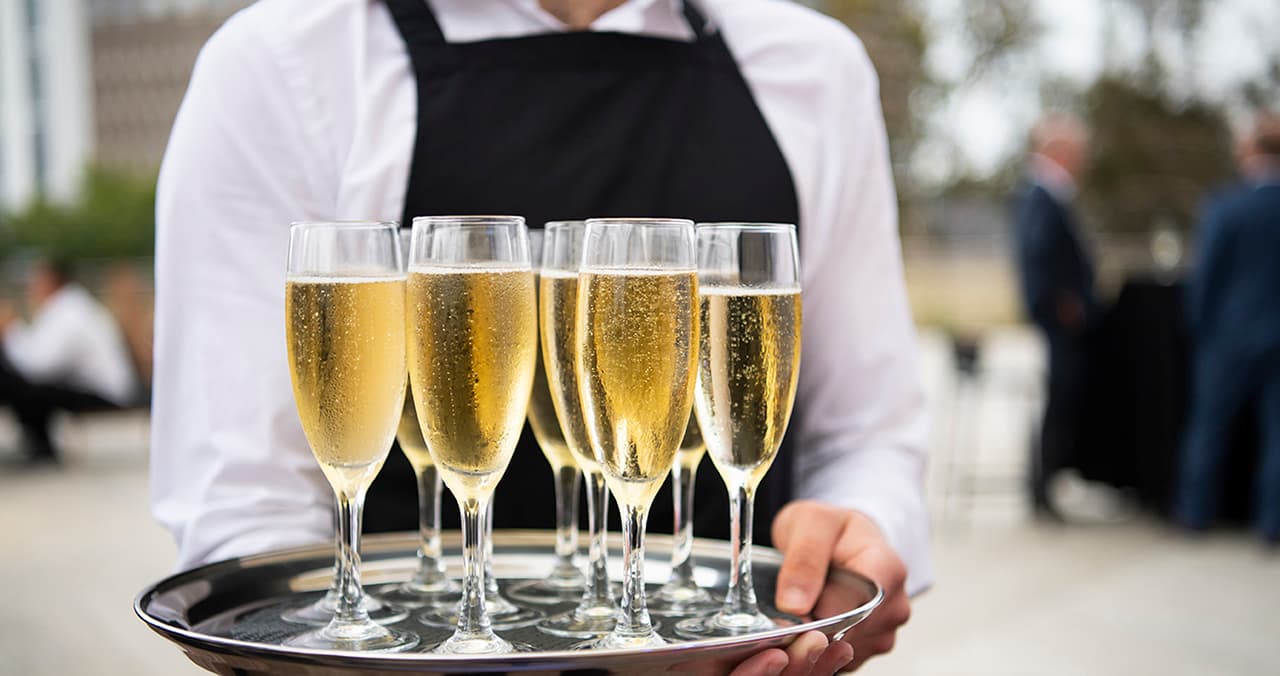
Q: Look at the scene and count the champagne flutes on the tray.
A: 10